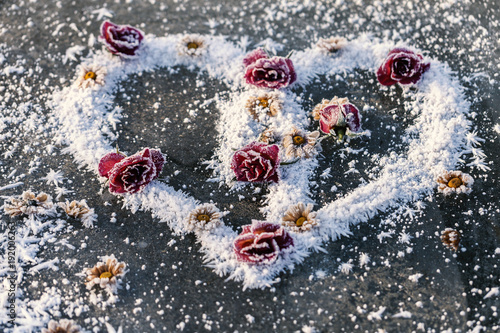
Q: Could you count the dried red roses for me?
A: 7